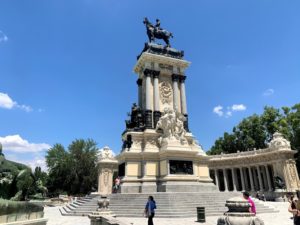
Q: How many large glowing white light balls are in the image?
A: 0